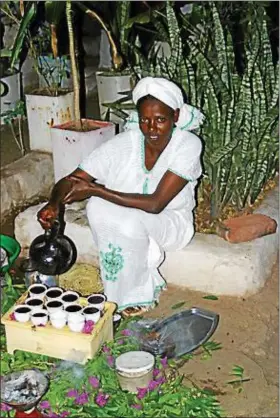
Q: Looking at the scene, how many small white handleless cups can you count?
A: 12